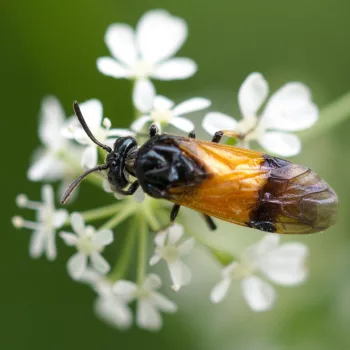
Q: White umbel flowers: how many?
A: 11